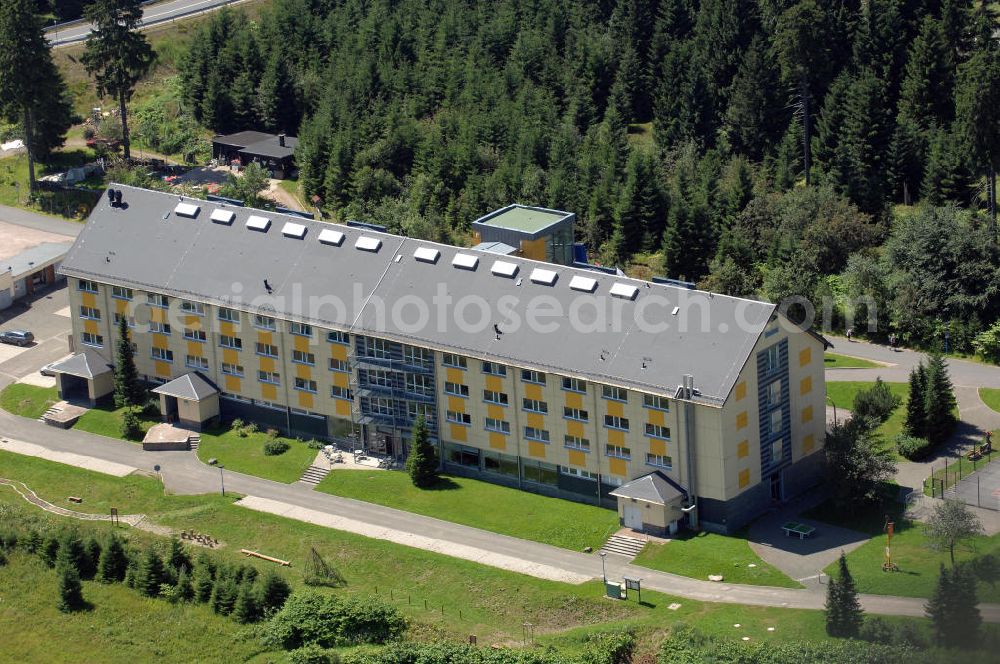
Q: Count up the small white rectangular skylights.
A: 12